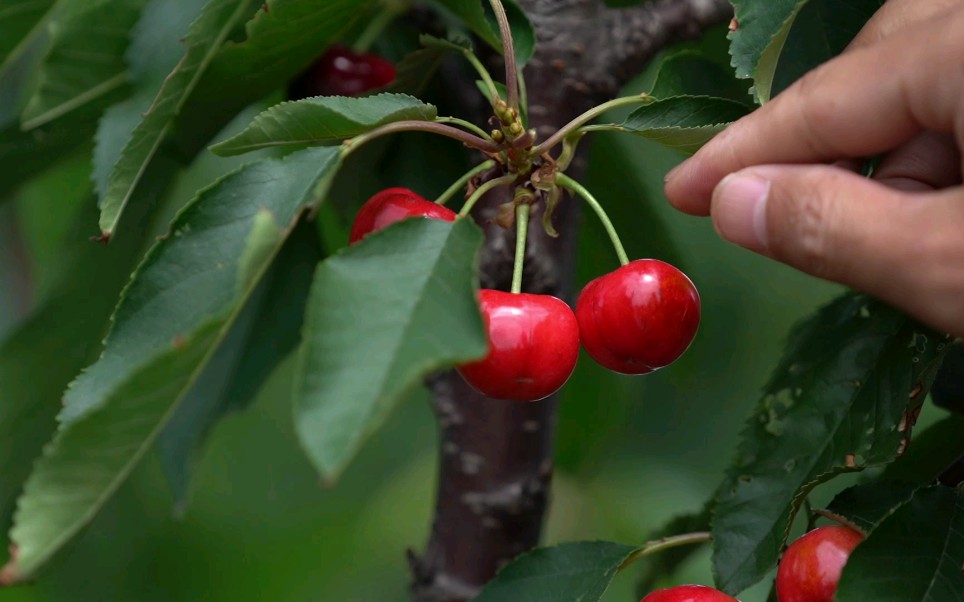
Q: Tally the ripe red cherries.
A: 6